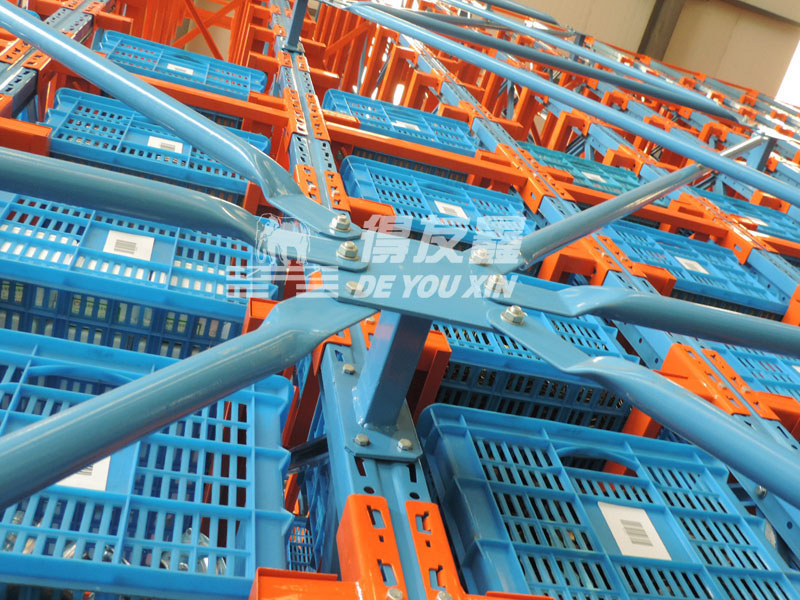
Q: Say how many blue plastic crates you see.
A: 12